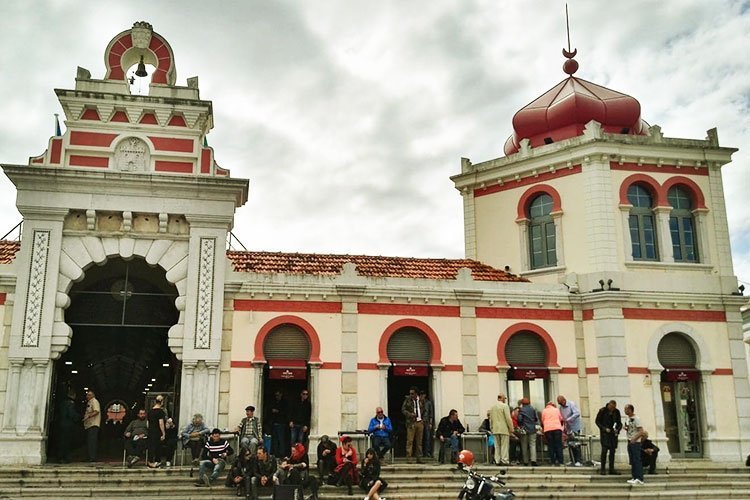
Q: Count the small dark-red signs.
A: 4